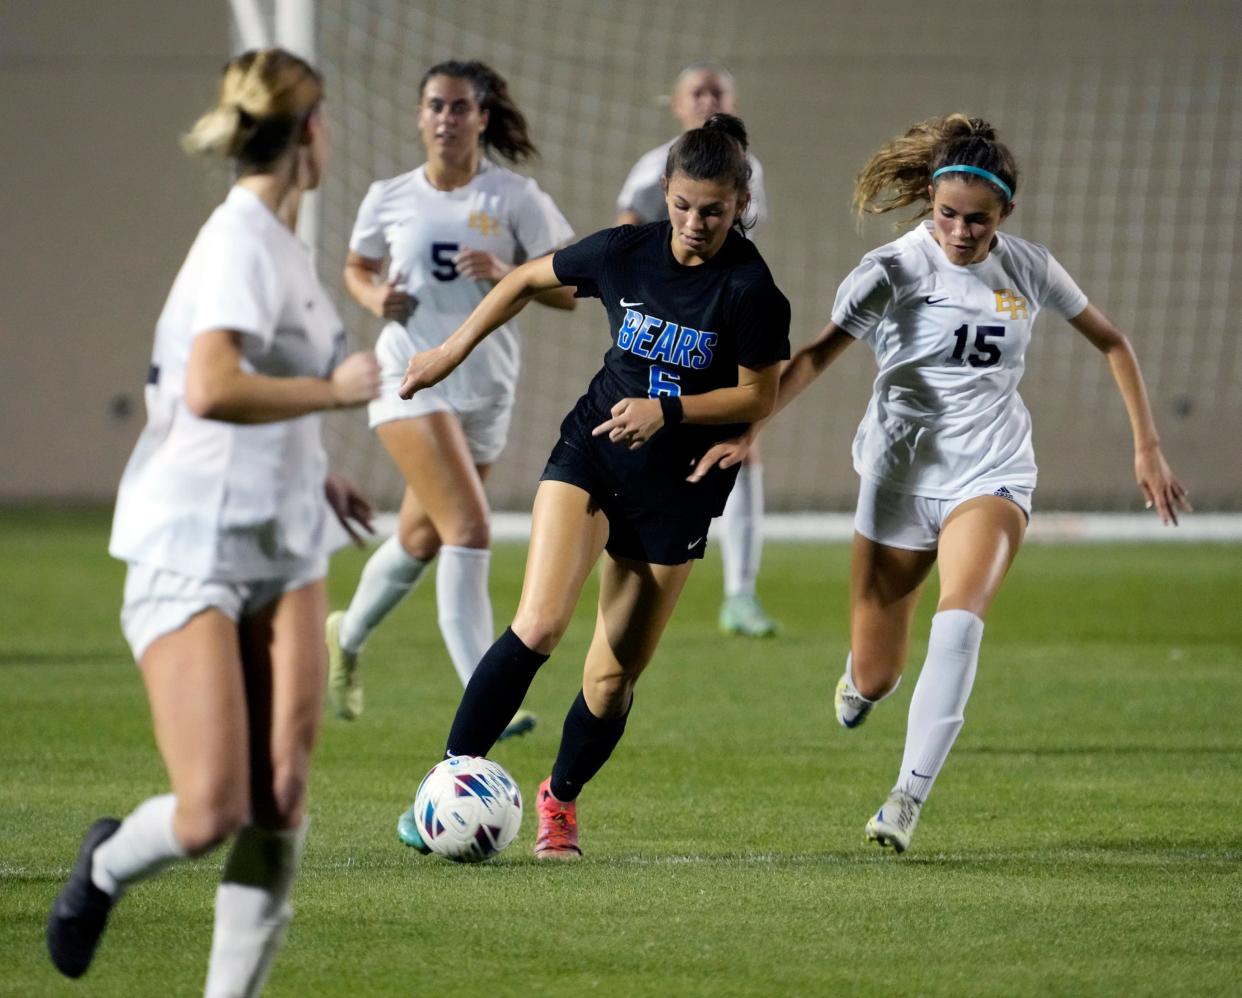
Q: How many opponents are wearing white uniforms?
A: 4